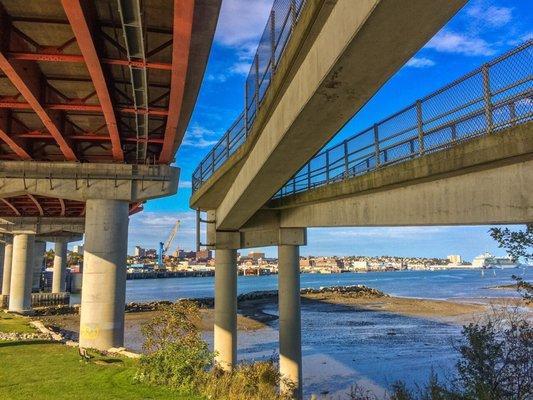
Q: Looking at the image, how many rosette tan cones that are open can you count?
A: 0